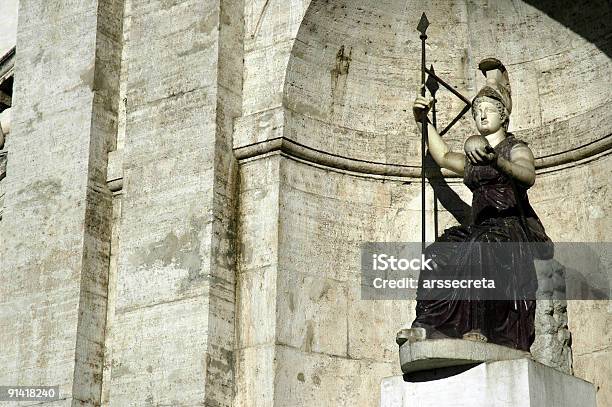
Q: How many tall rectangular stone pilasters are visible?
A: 2